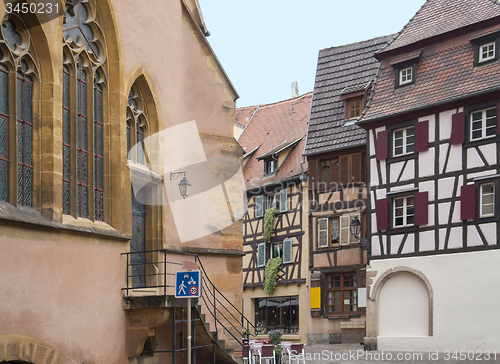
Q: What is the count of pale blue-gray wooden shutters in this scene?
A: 4